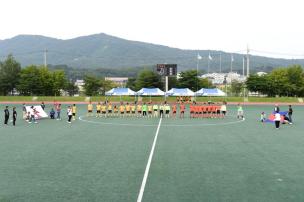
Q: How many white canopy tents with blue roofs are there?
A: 4